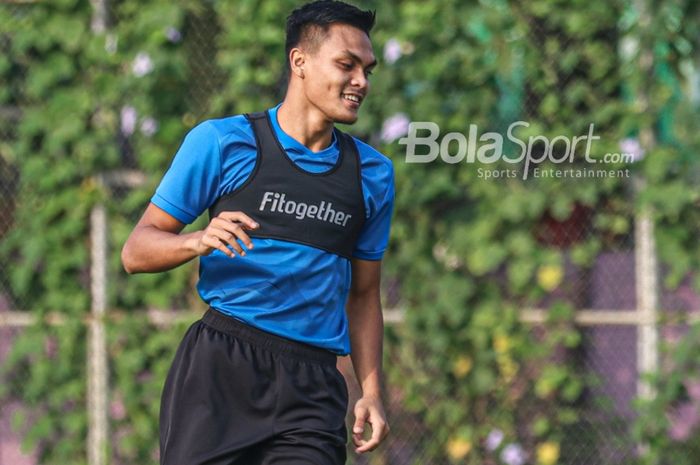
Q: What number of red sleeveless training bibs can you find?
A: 0